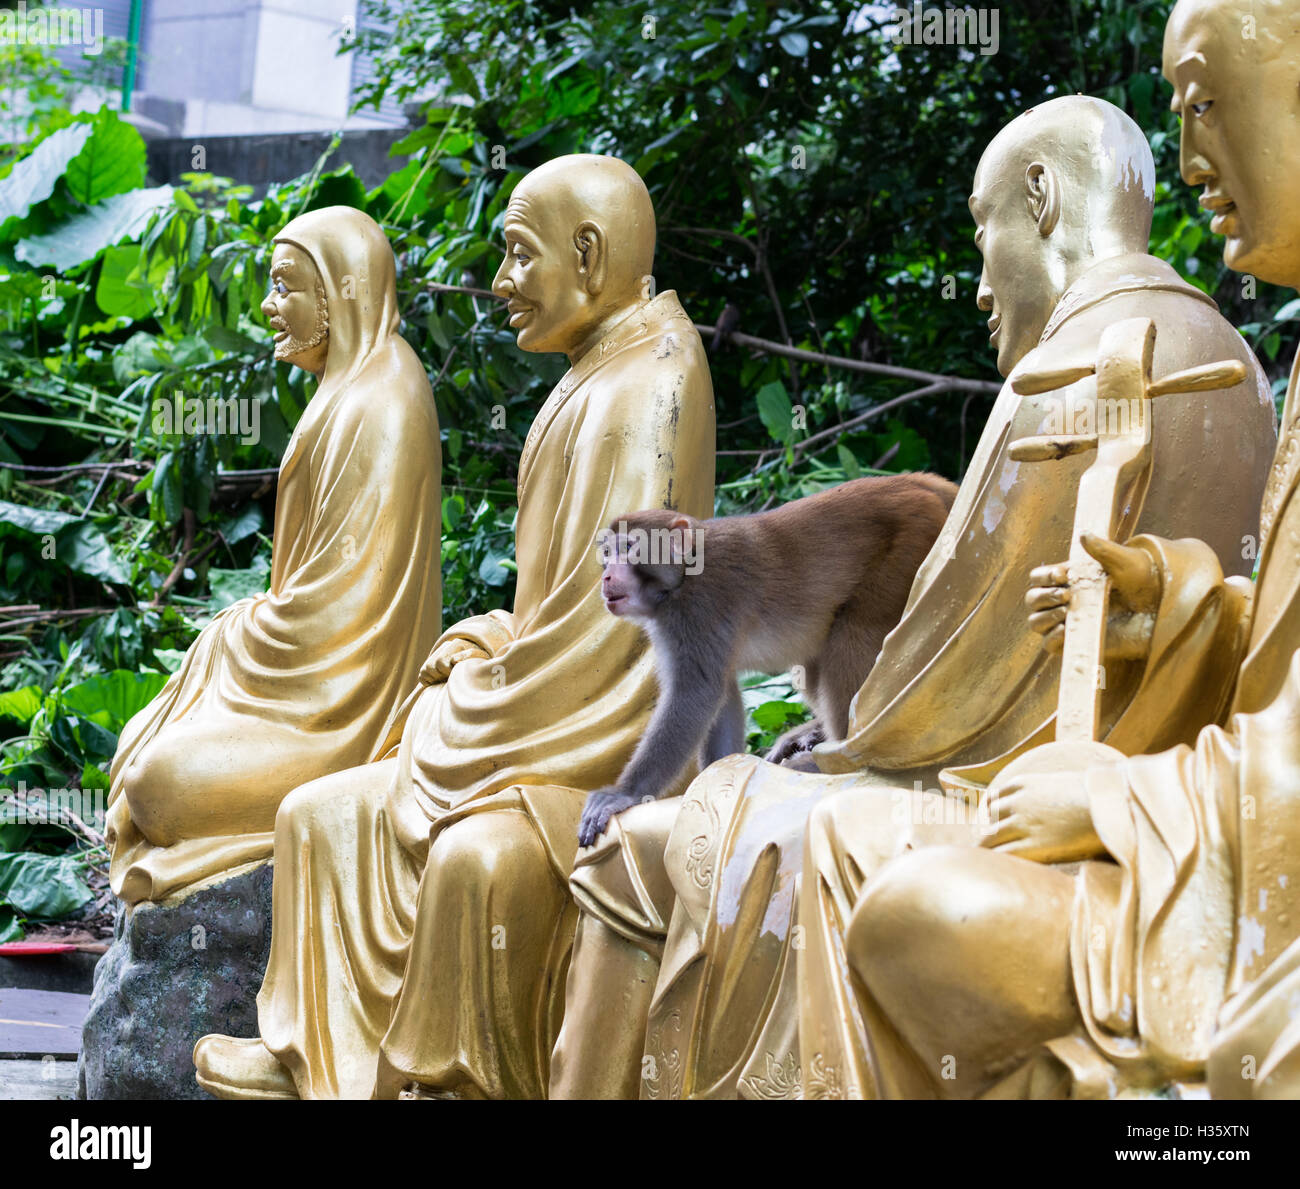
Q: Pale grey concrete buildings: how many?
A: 1